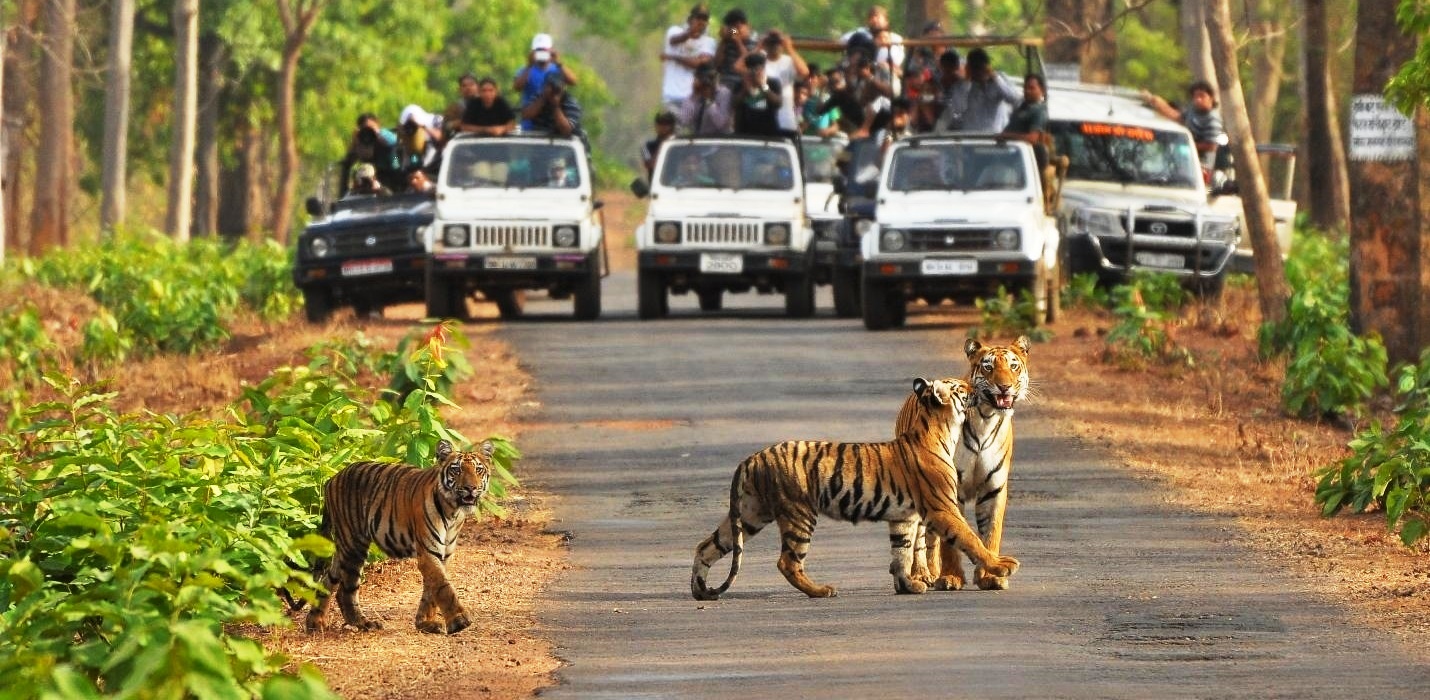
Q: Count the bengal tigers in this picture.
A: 3